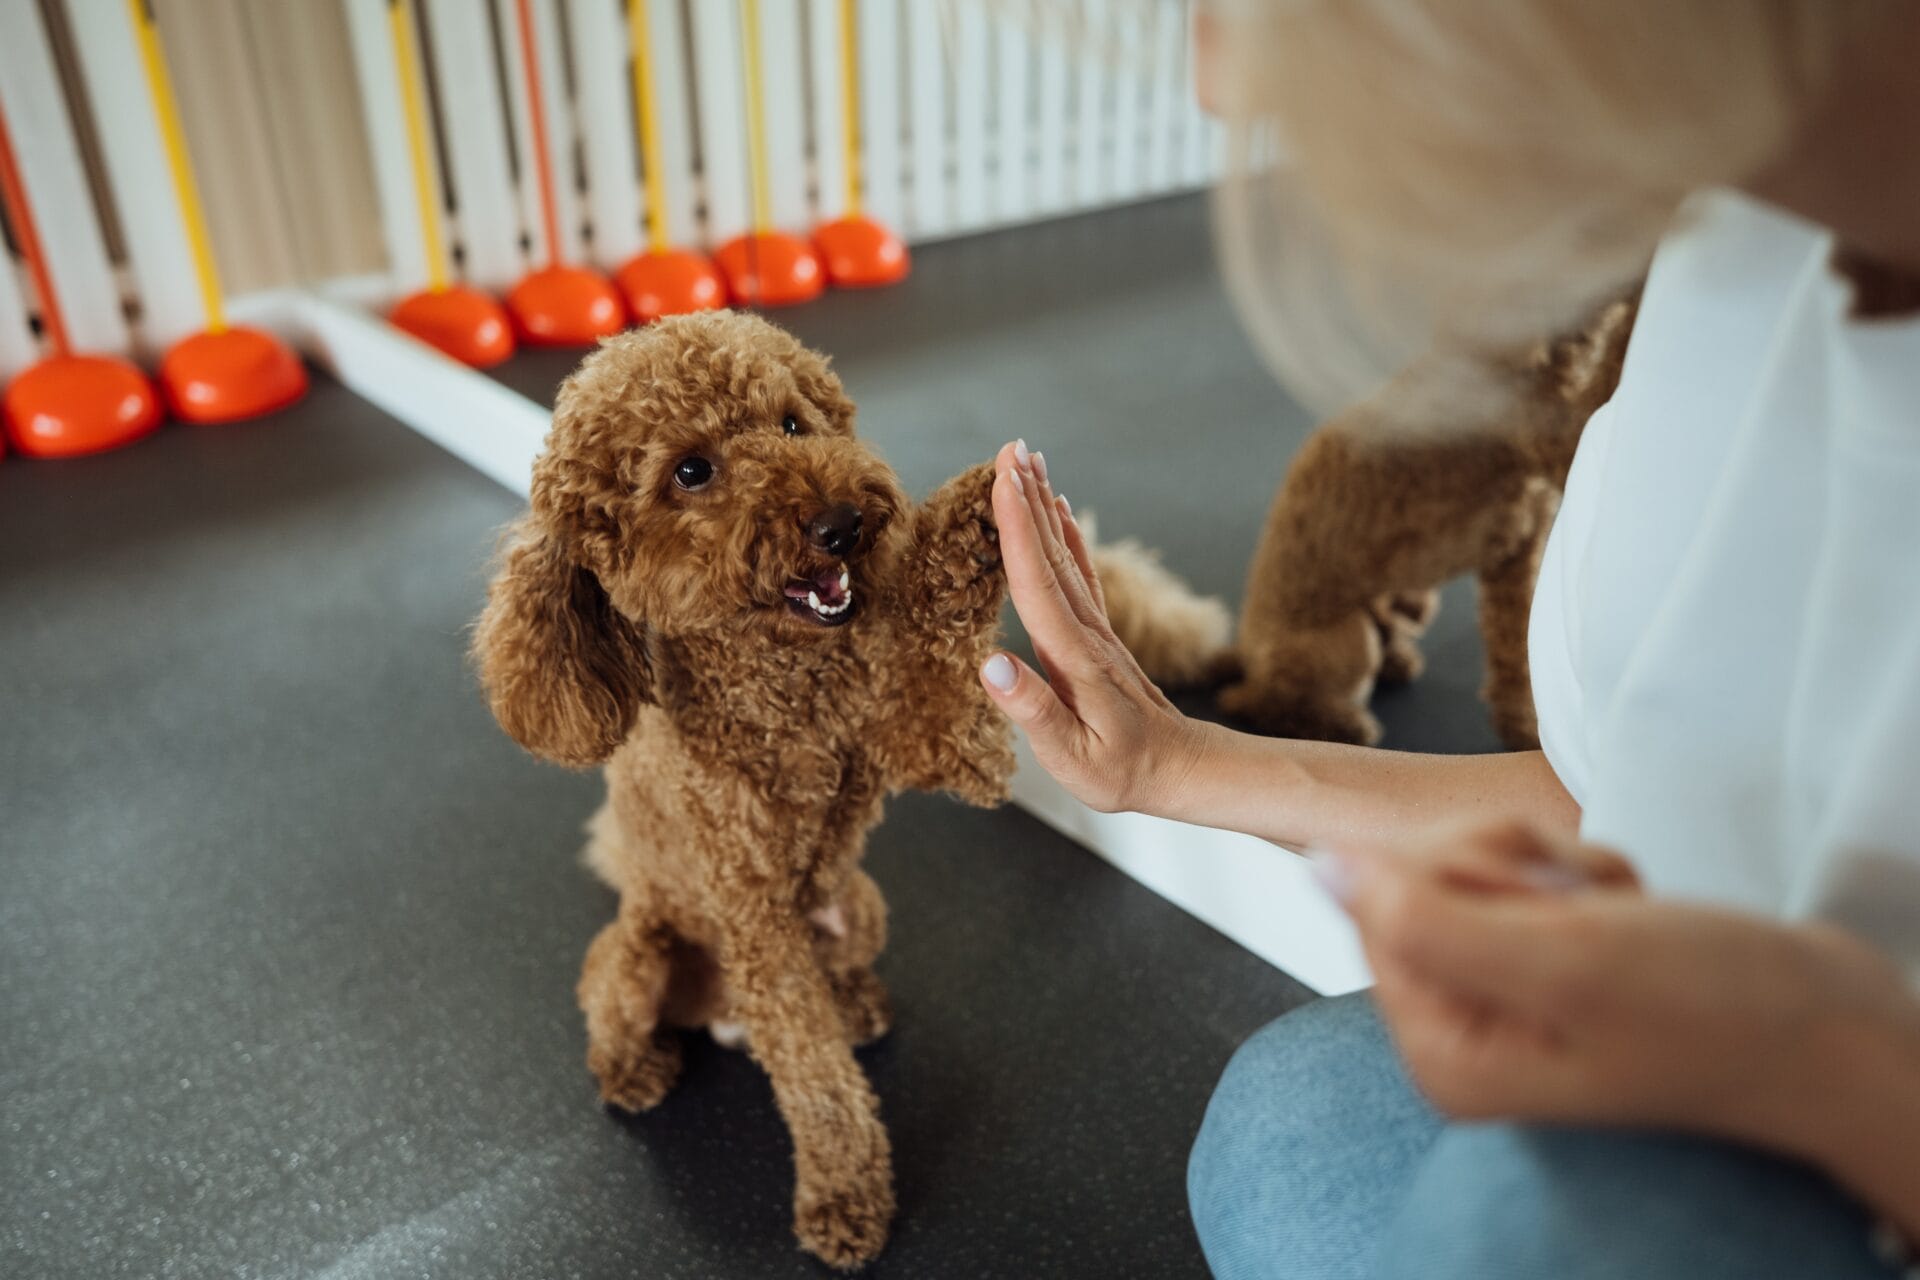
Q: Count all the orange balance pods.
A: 7